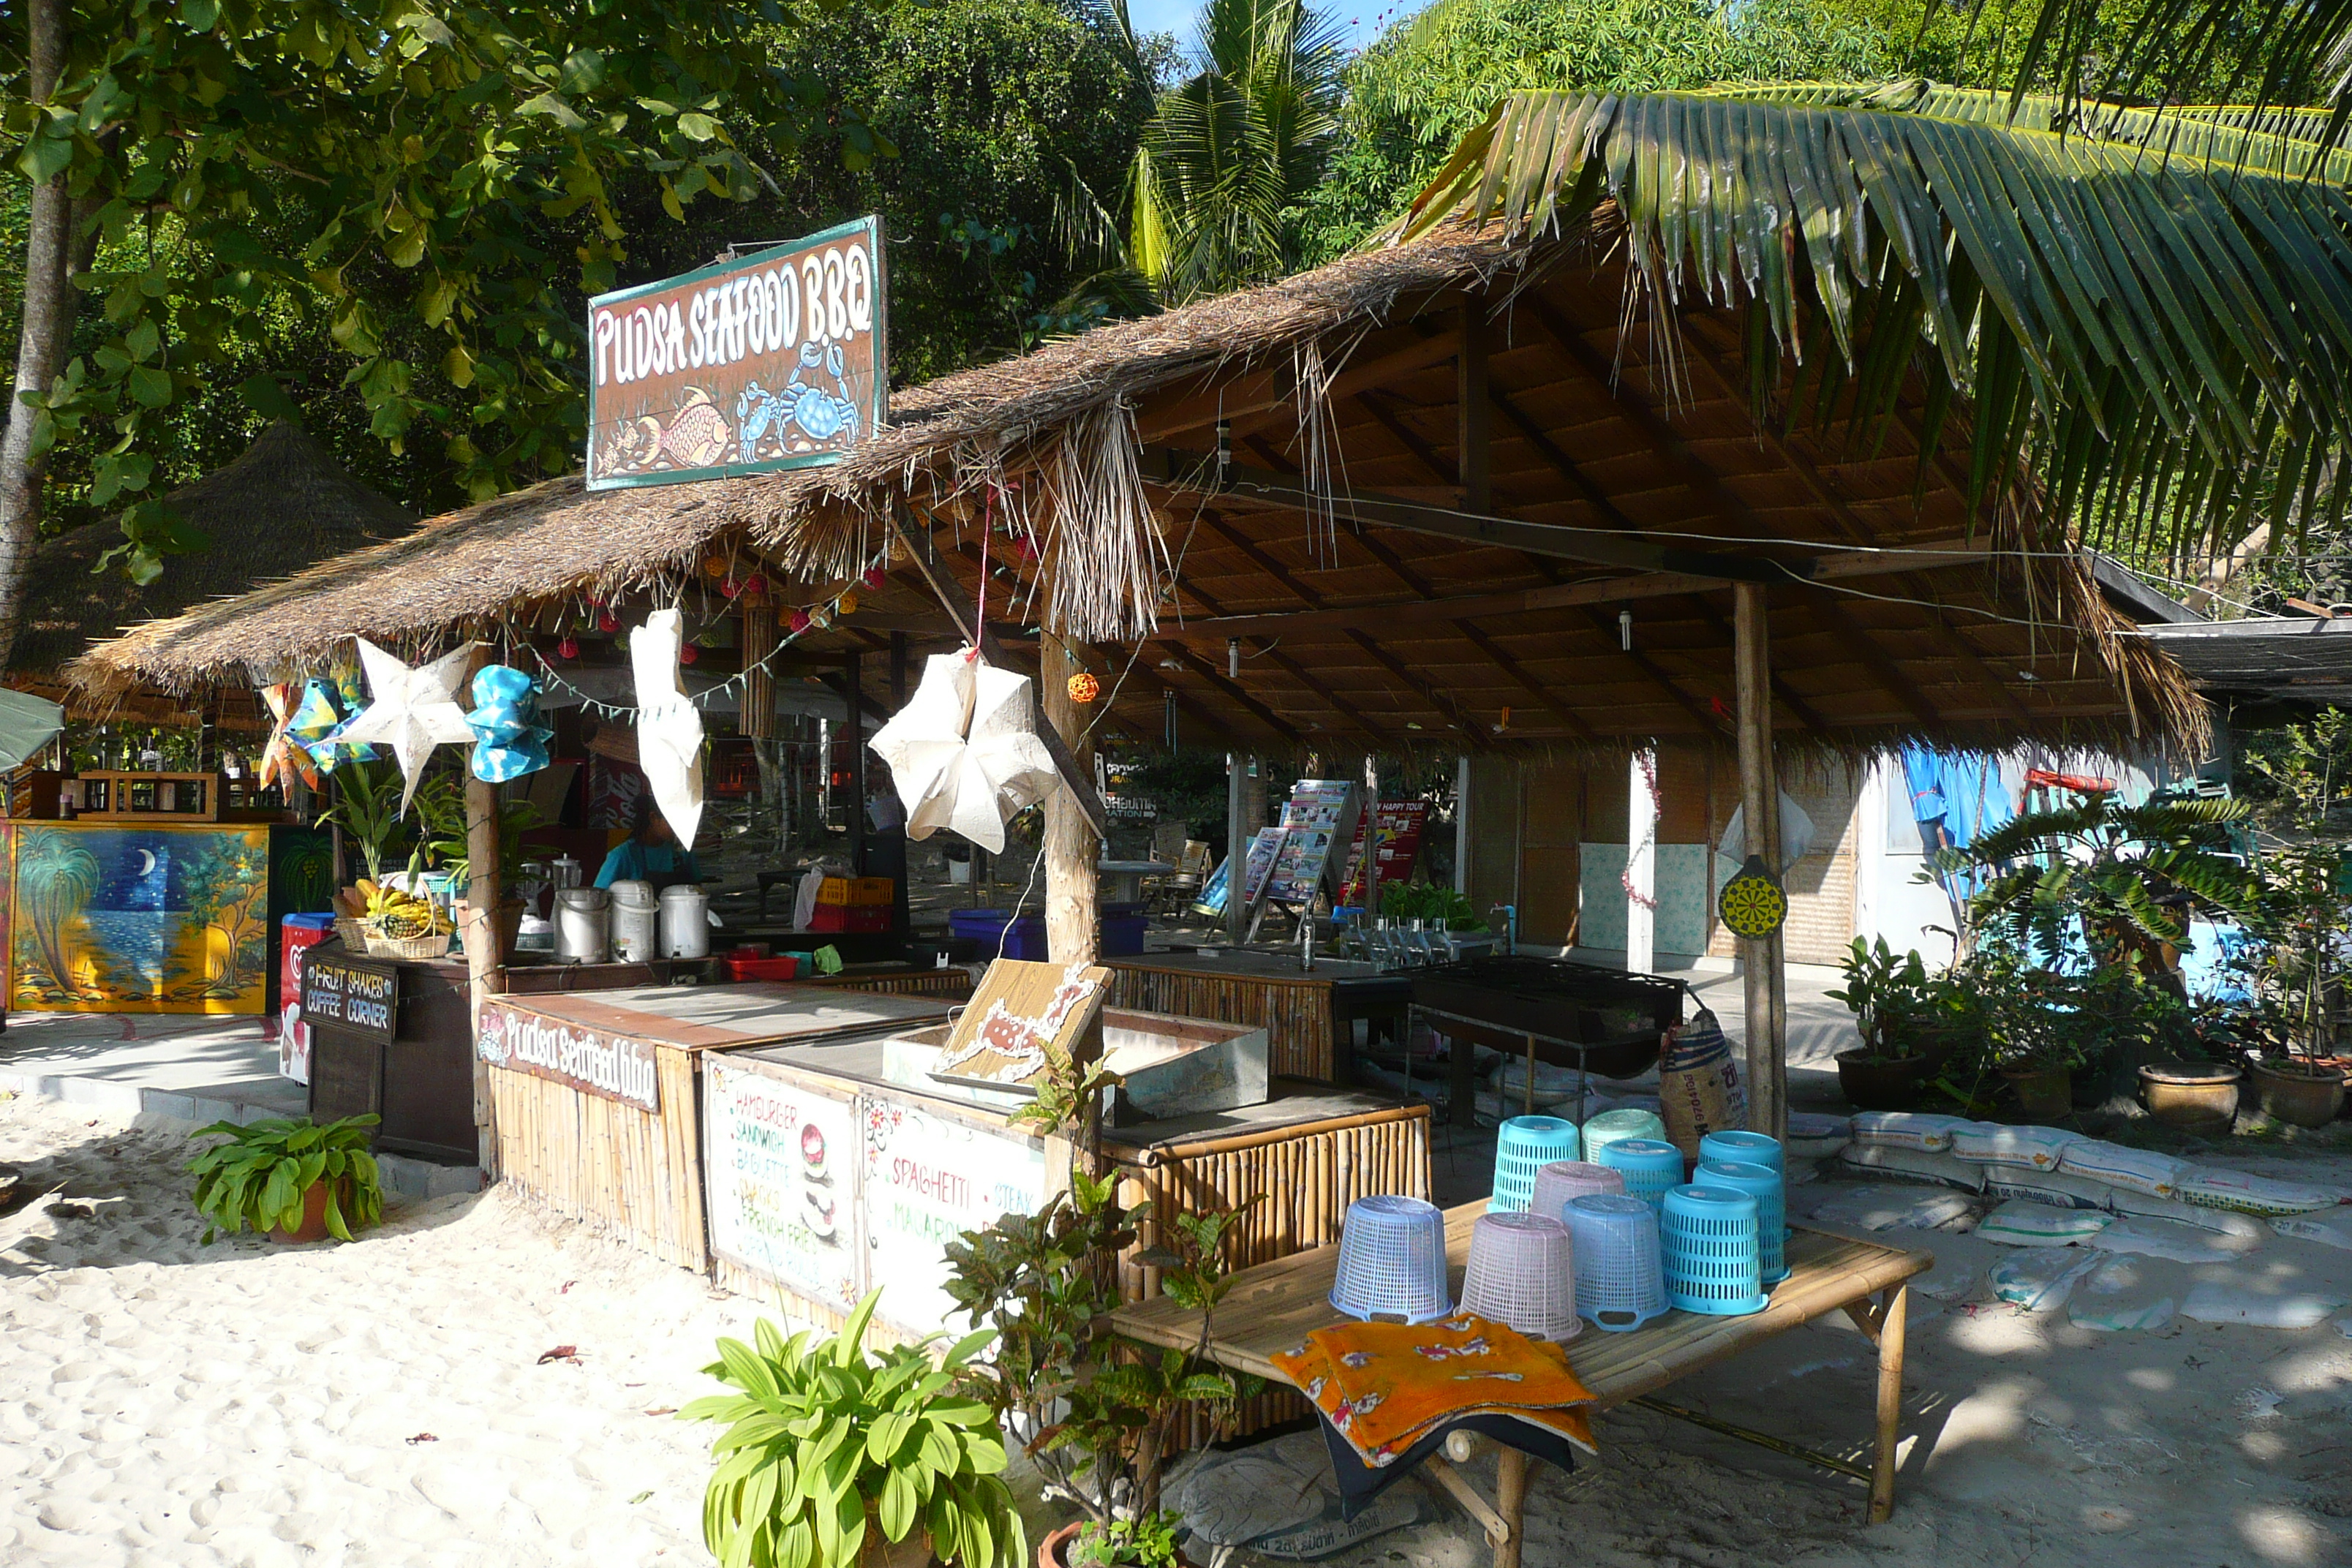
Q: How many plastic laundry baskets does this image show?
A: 10